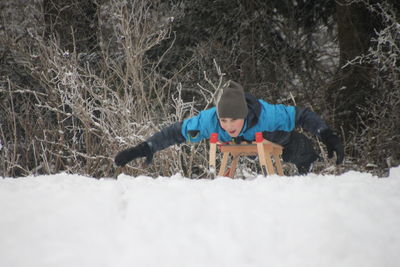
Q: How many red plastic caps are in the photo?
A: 2